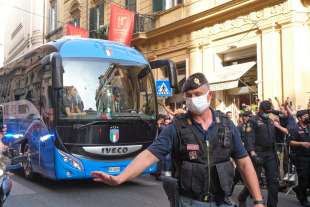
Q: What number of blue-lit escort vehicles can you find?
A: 1